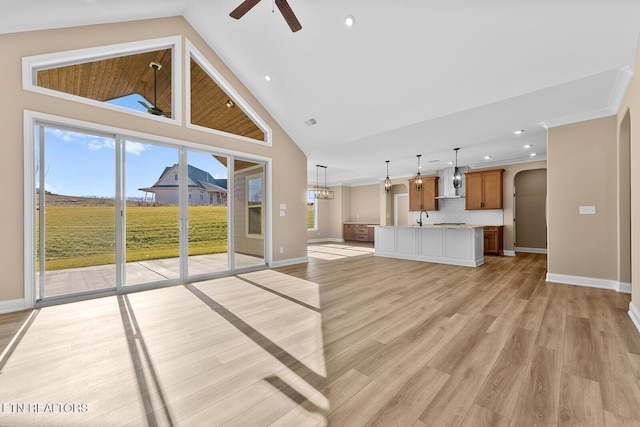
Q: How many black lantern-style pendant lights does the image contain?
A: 3